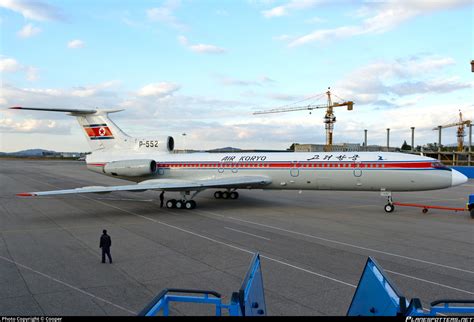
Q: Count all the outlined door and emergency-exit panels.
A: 5